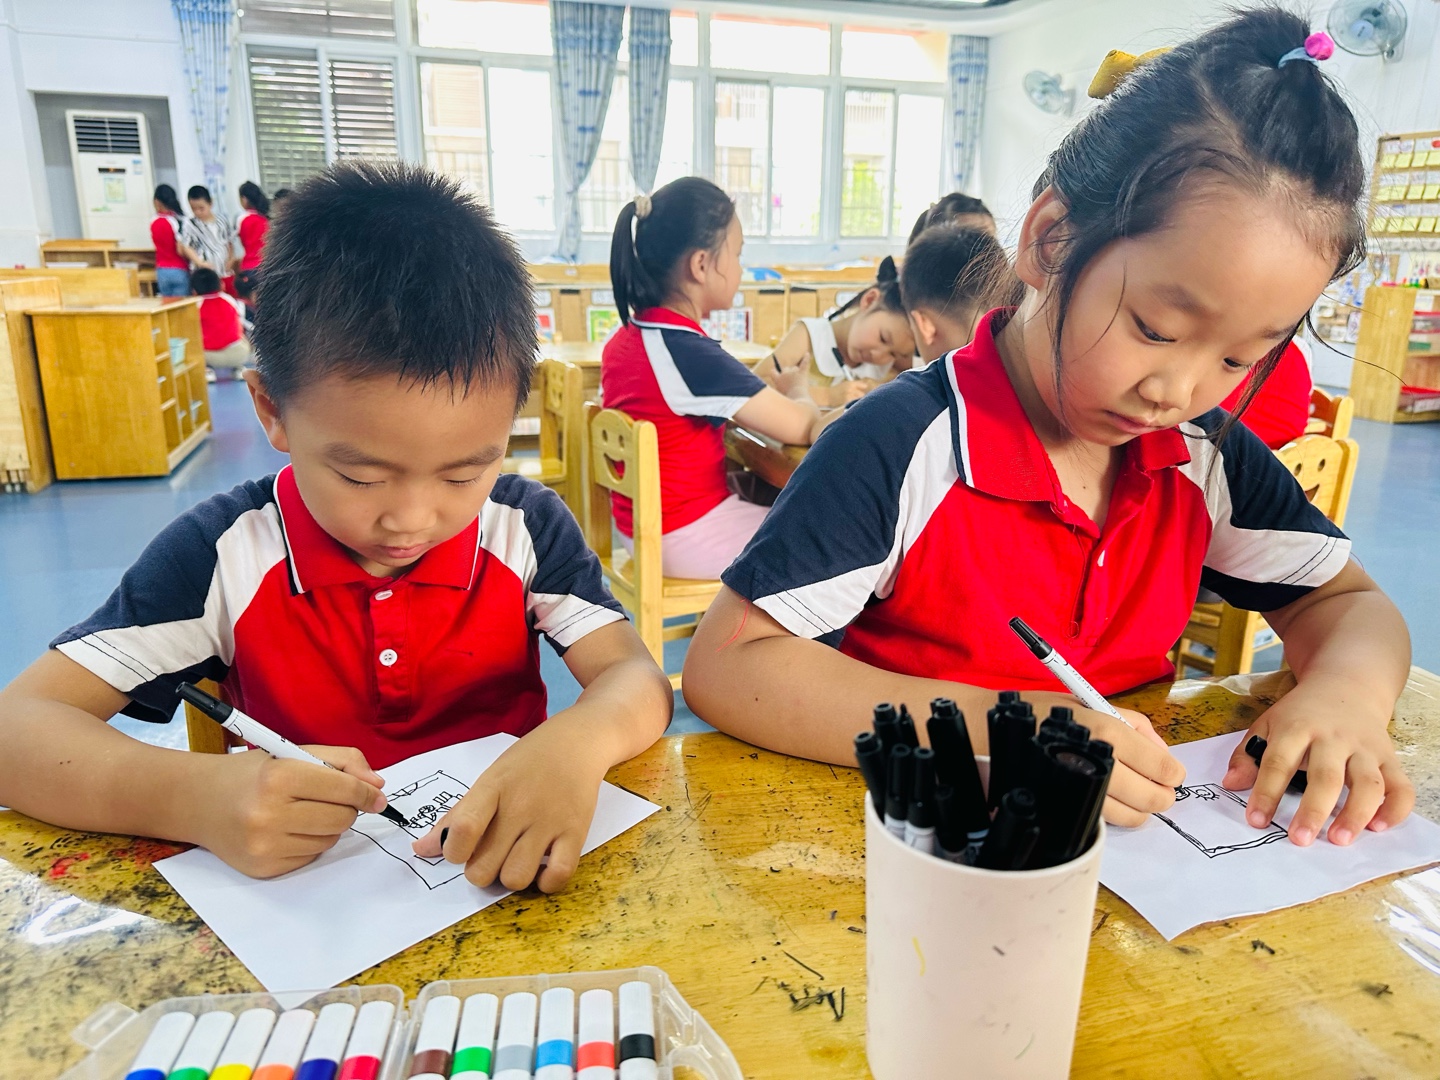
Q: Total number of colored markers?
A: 12